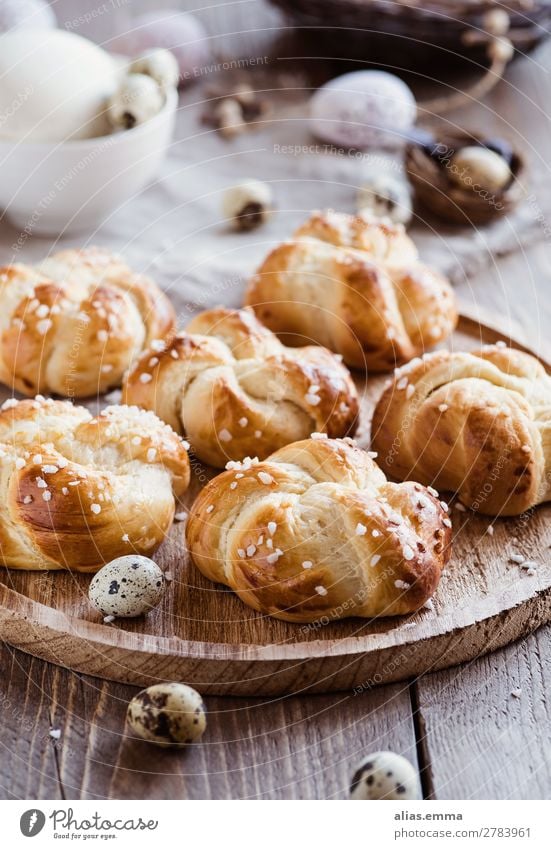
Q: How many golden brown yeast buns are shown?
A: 6